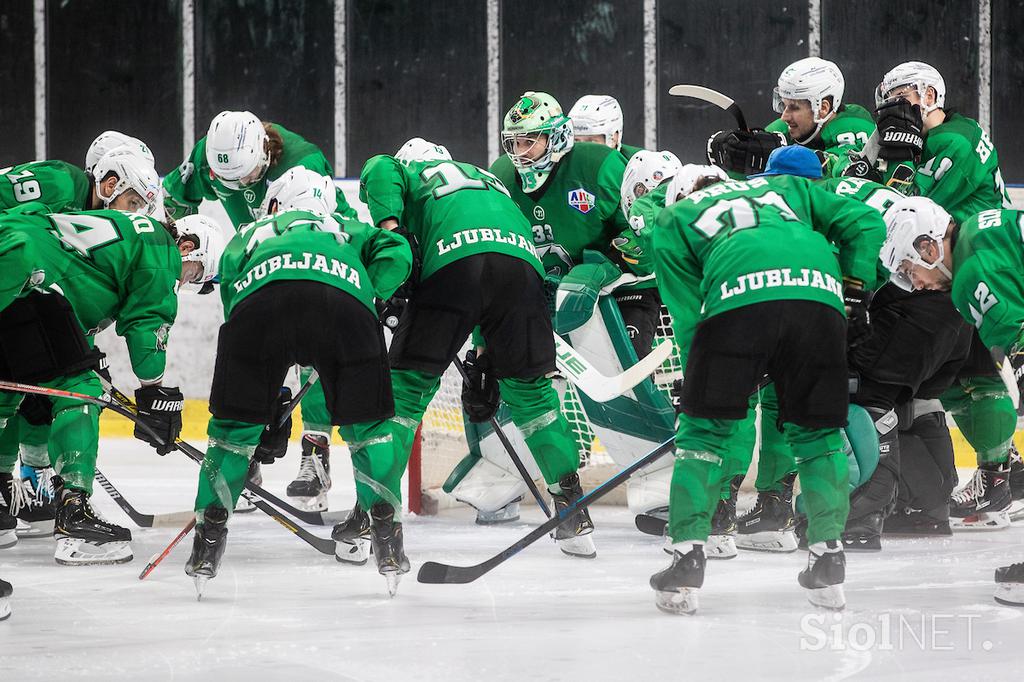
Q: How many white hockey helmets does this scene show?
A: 12